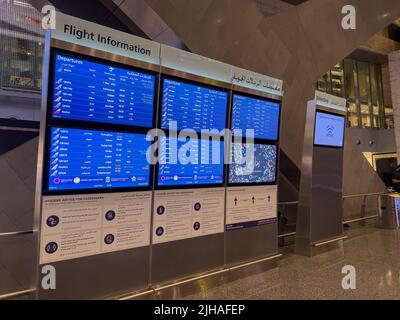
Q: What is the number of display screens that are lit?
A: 7